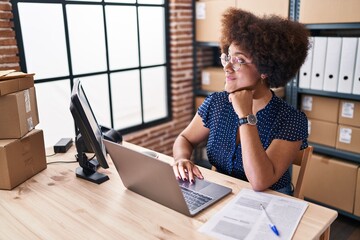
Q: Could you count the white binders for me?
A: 5